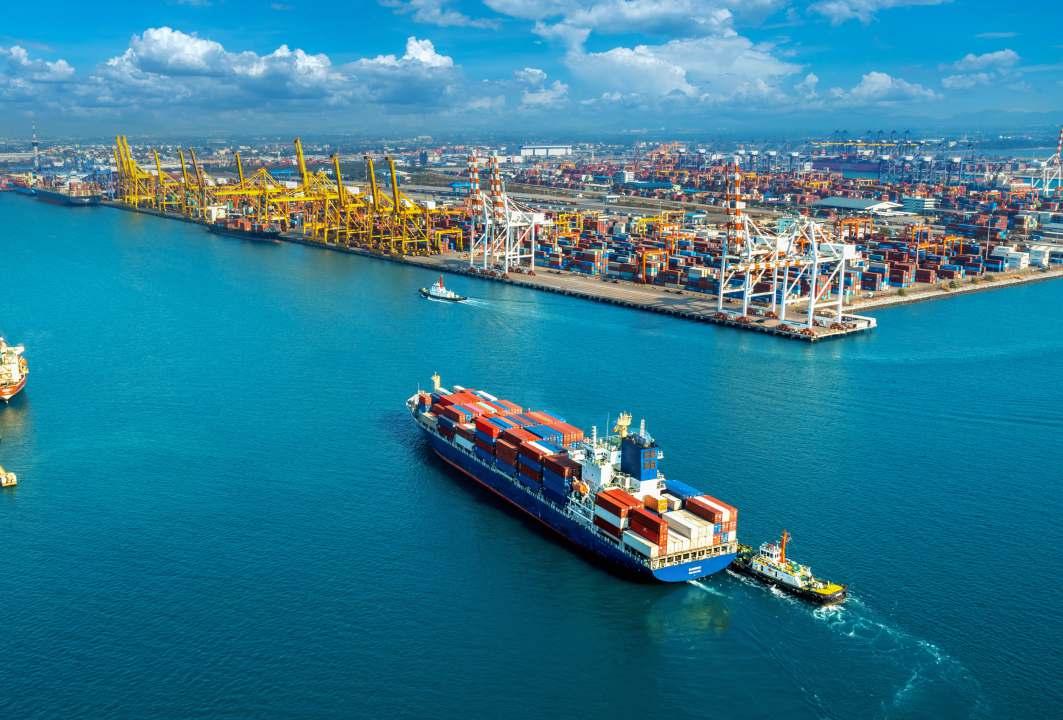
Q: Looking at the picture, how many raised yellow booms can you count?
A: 11